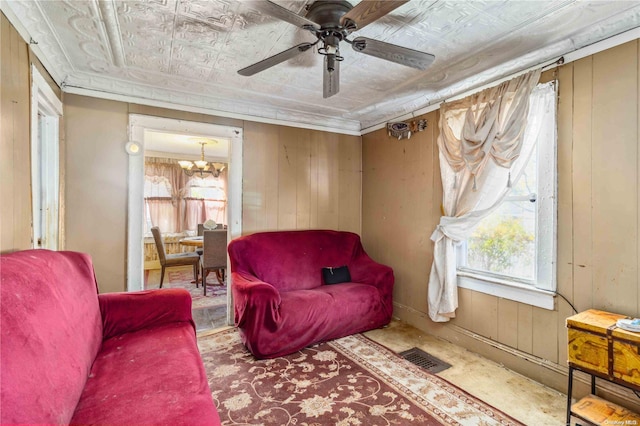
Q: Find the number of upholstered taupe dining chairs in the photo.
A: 3